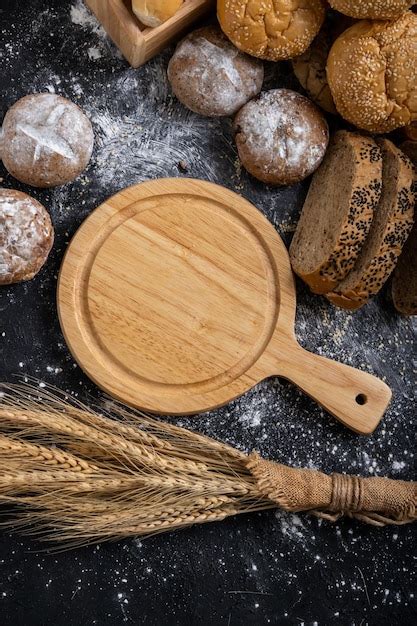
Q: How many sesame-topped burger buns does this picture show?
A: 3